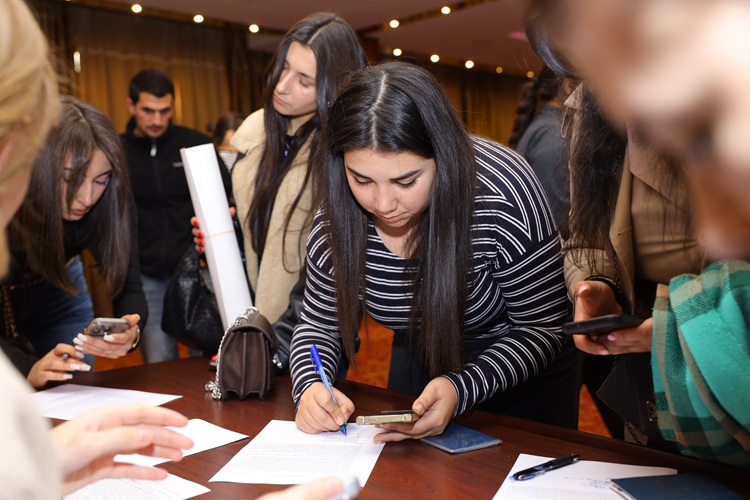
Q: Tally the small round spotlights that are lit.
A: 10